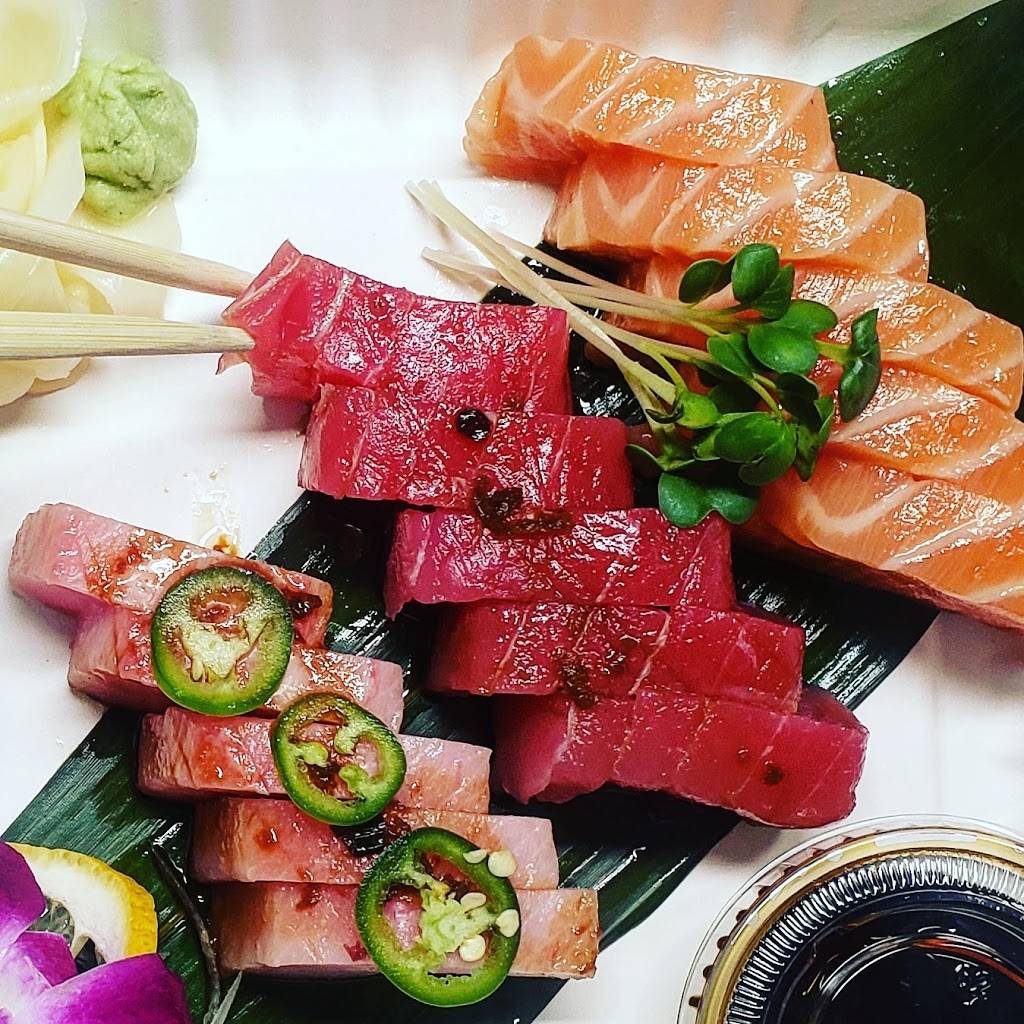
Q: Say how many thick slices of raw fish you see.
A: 15